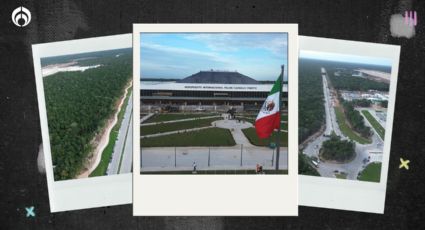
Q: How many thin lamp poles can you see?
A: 5